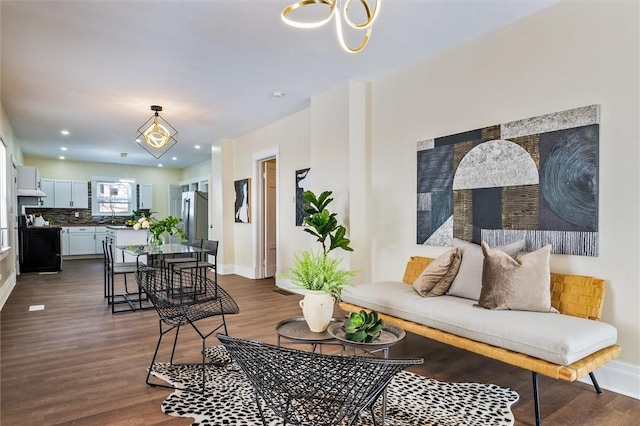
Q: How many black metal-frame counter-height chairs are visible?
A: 4